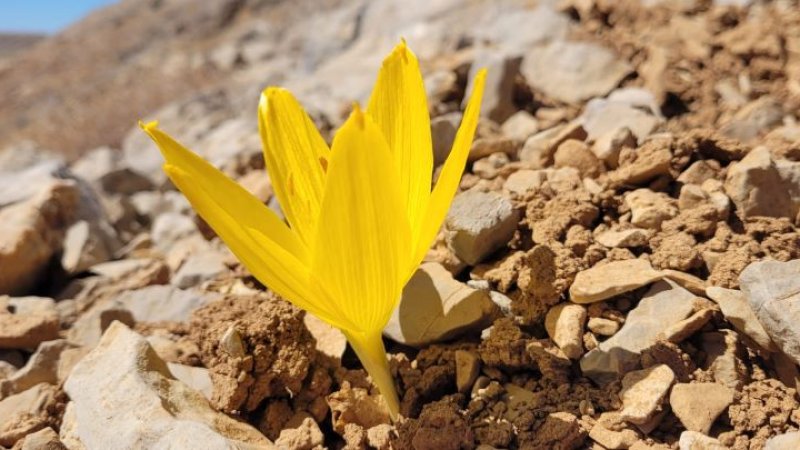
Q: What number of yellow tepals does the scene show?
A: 6